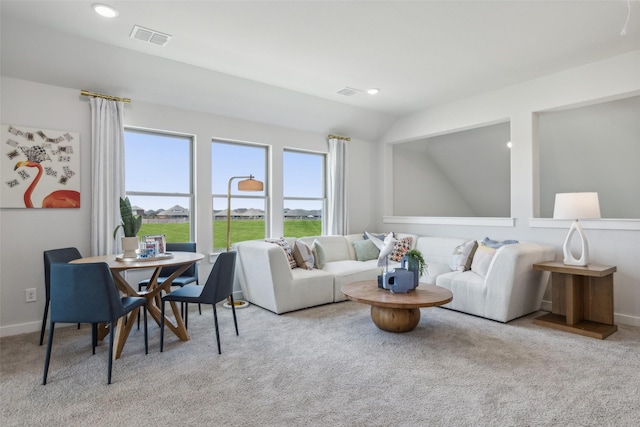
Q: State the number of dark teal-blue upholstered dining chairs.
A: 4